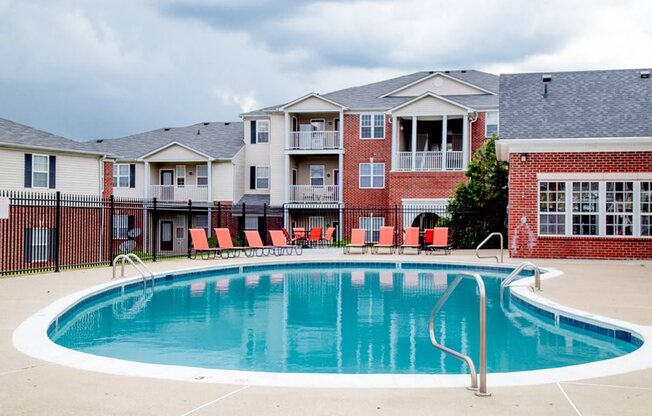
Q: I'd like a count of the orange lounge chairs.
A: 8